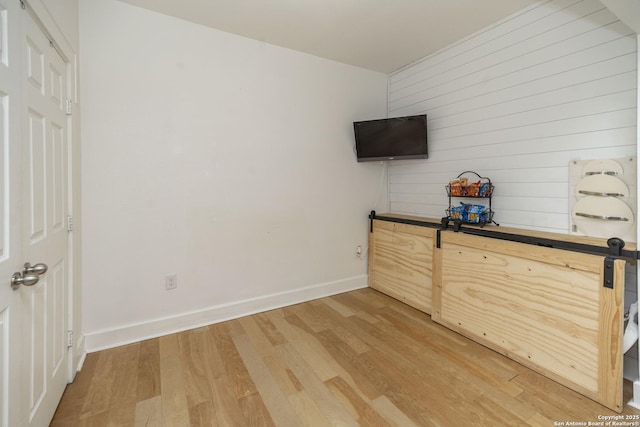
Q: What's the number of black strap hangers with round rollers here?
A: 4